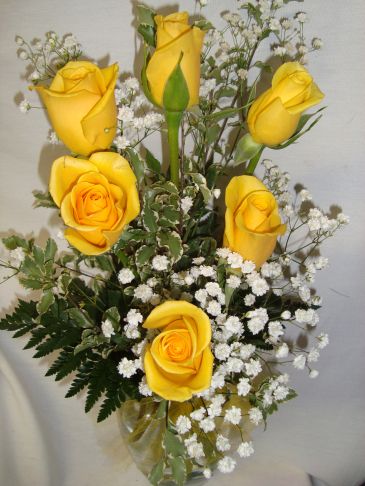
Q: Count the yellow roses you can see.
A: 6